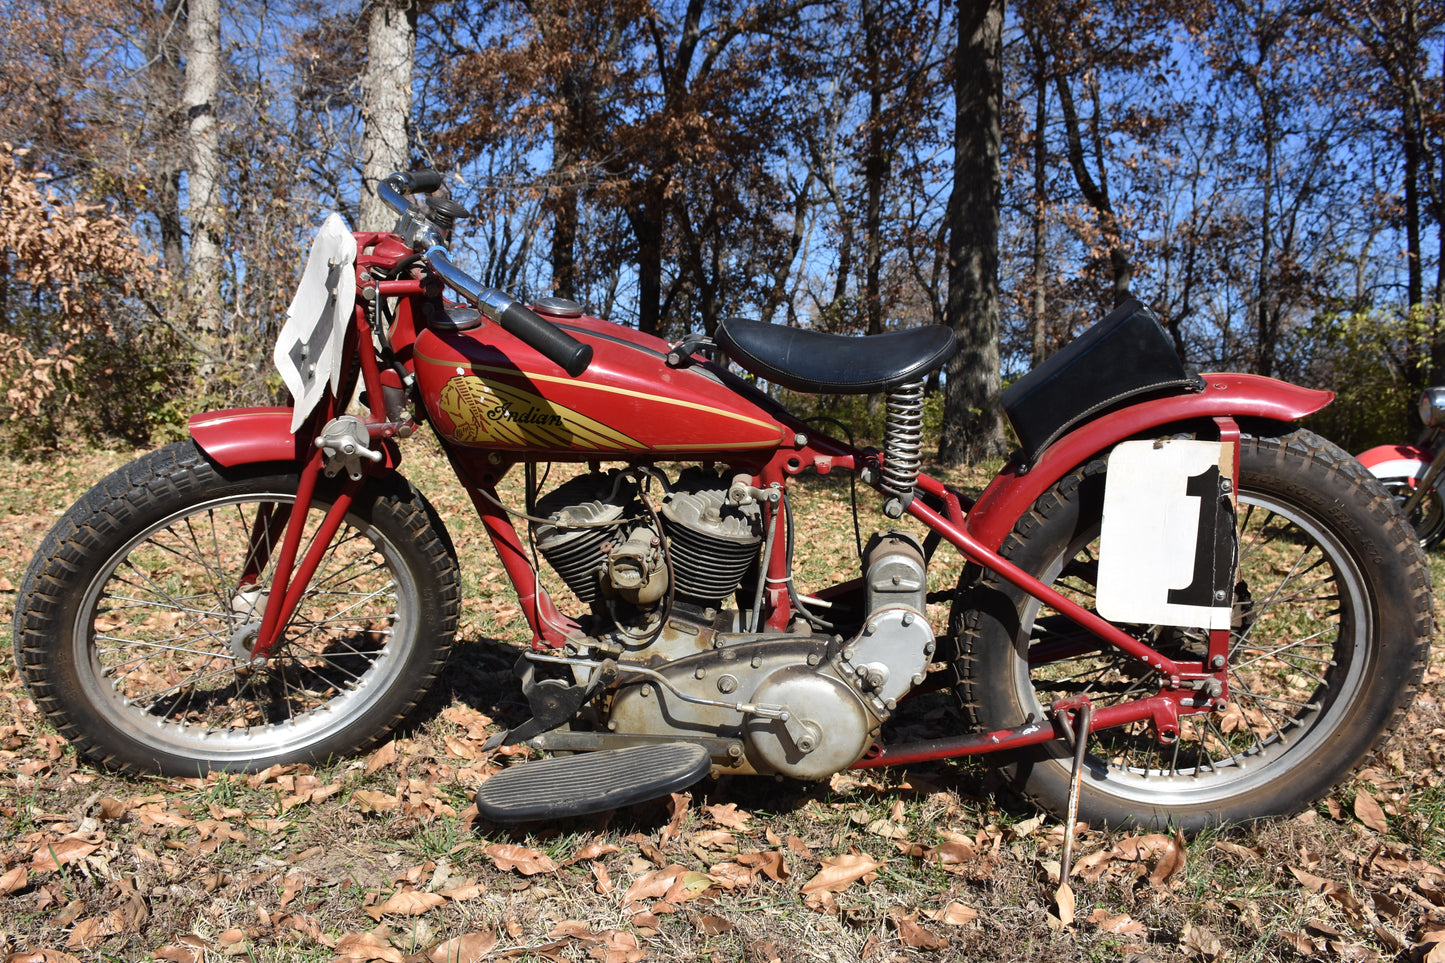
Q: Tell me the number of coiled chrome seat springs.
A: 1